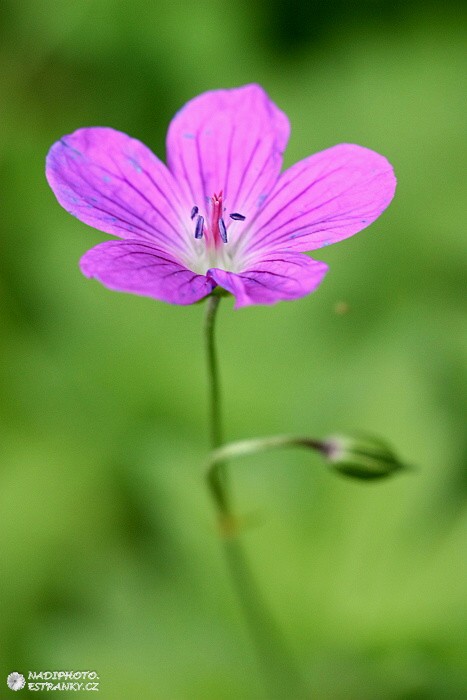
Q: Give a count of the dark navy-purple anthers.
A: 4